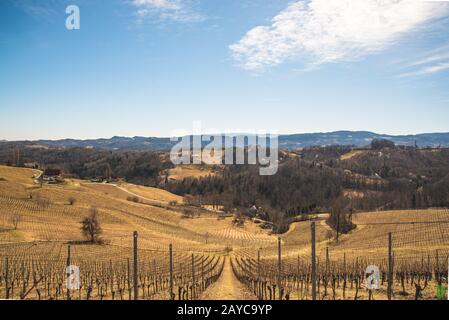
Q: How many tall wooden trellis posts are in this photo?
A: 6